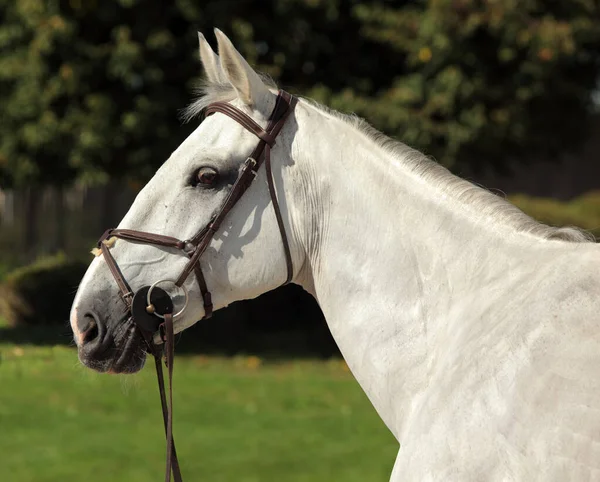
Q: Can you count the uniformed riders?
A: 0